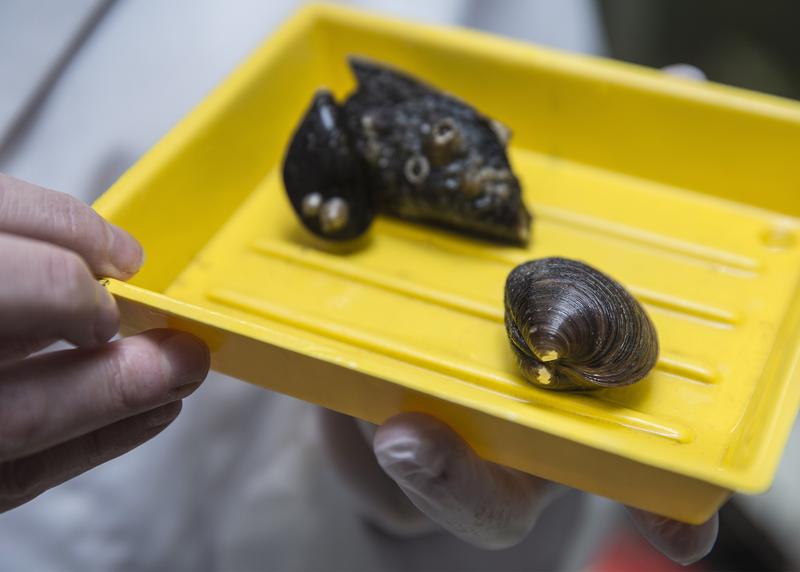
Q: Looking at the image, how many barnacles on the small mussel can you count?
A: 2